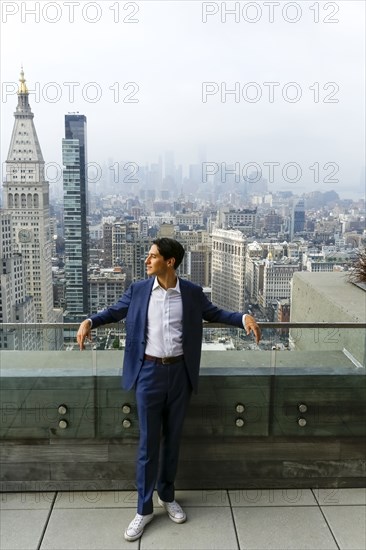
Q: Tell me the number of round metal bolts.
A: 8